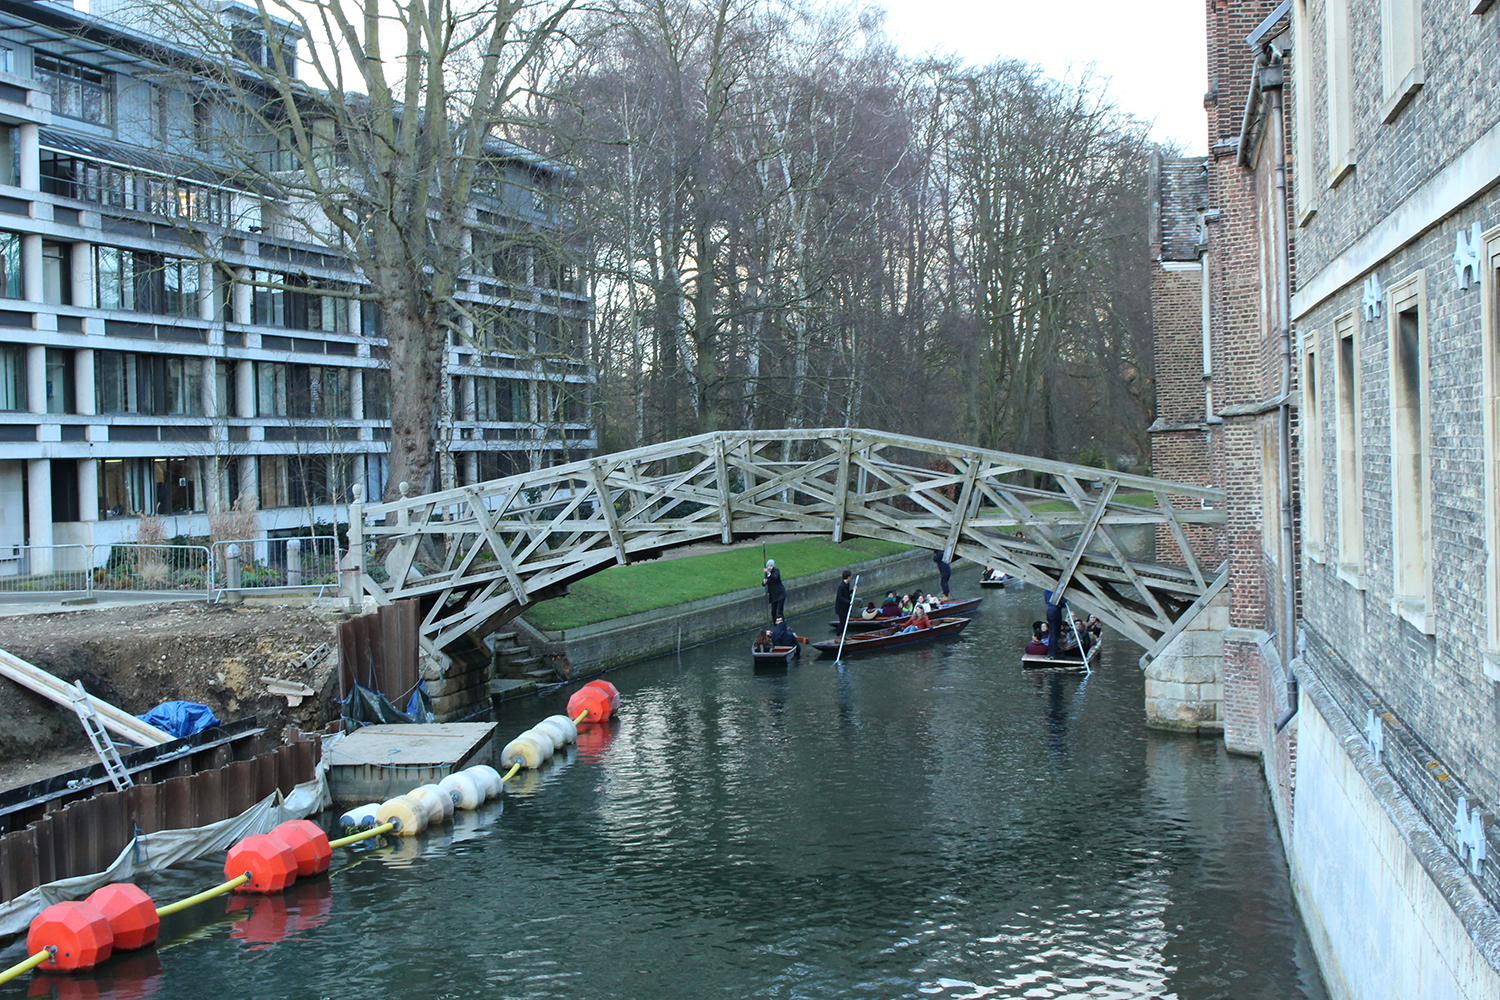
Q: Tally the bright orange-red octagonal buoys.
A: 6